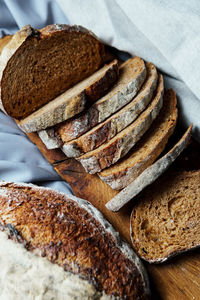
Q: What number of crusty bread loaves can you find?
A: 2